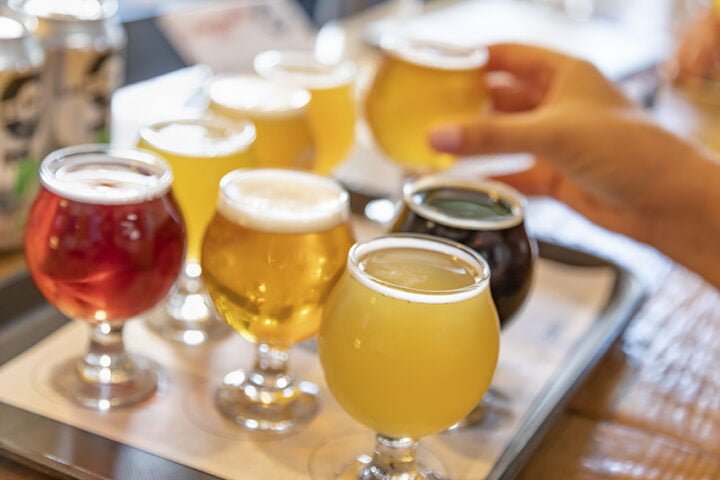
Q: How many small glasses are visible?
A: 8